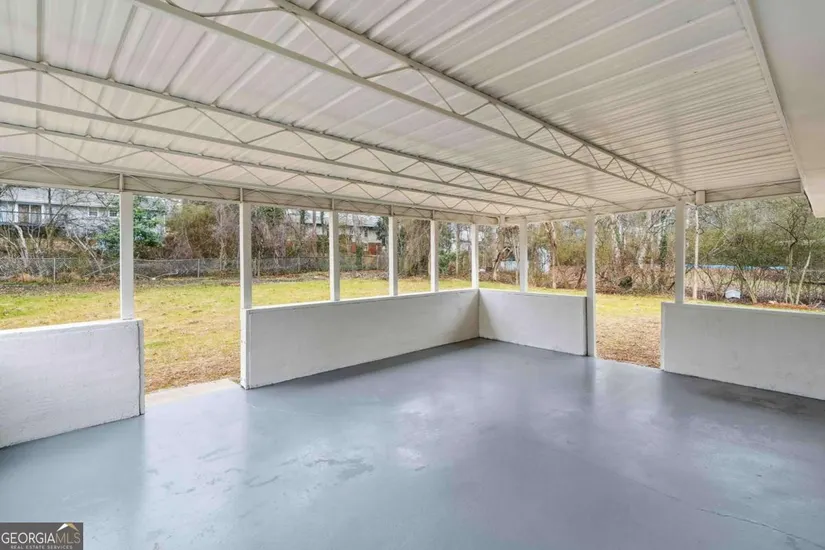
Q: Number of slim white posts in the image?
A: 9